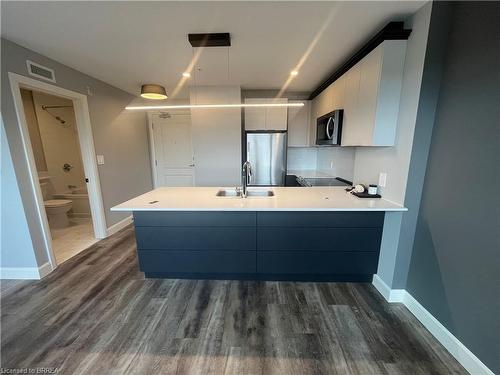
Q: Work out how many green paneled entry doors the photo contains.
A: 0